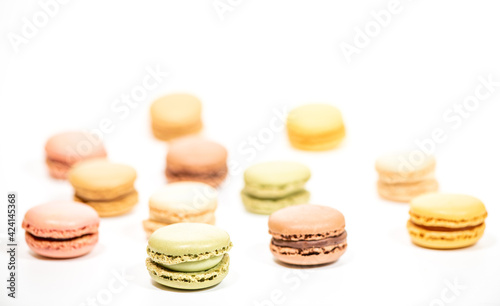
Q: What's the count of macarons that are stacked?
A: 0